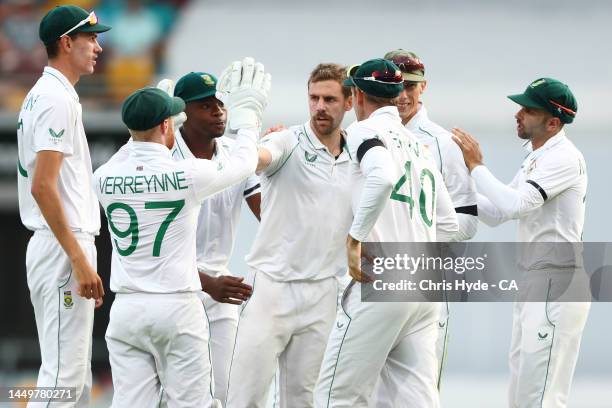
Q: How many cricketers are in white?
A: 7